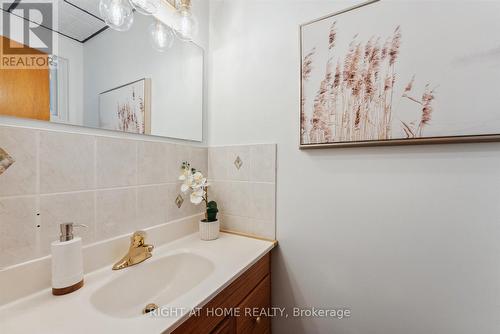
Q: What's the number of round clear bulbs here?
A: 4